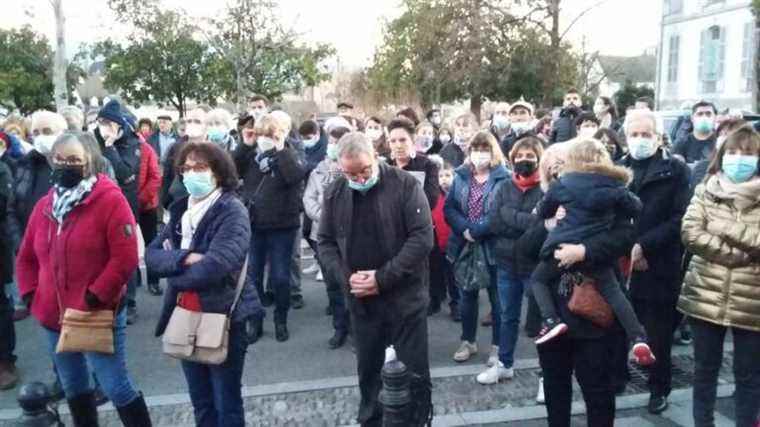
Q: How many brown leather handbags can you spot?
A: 2